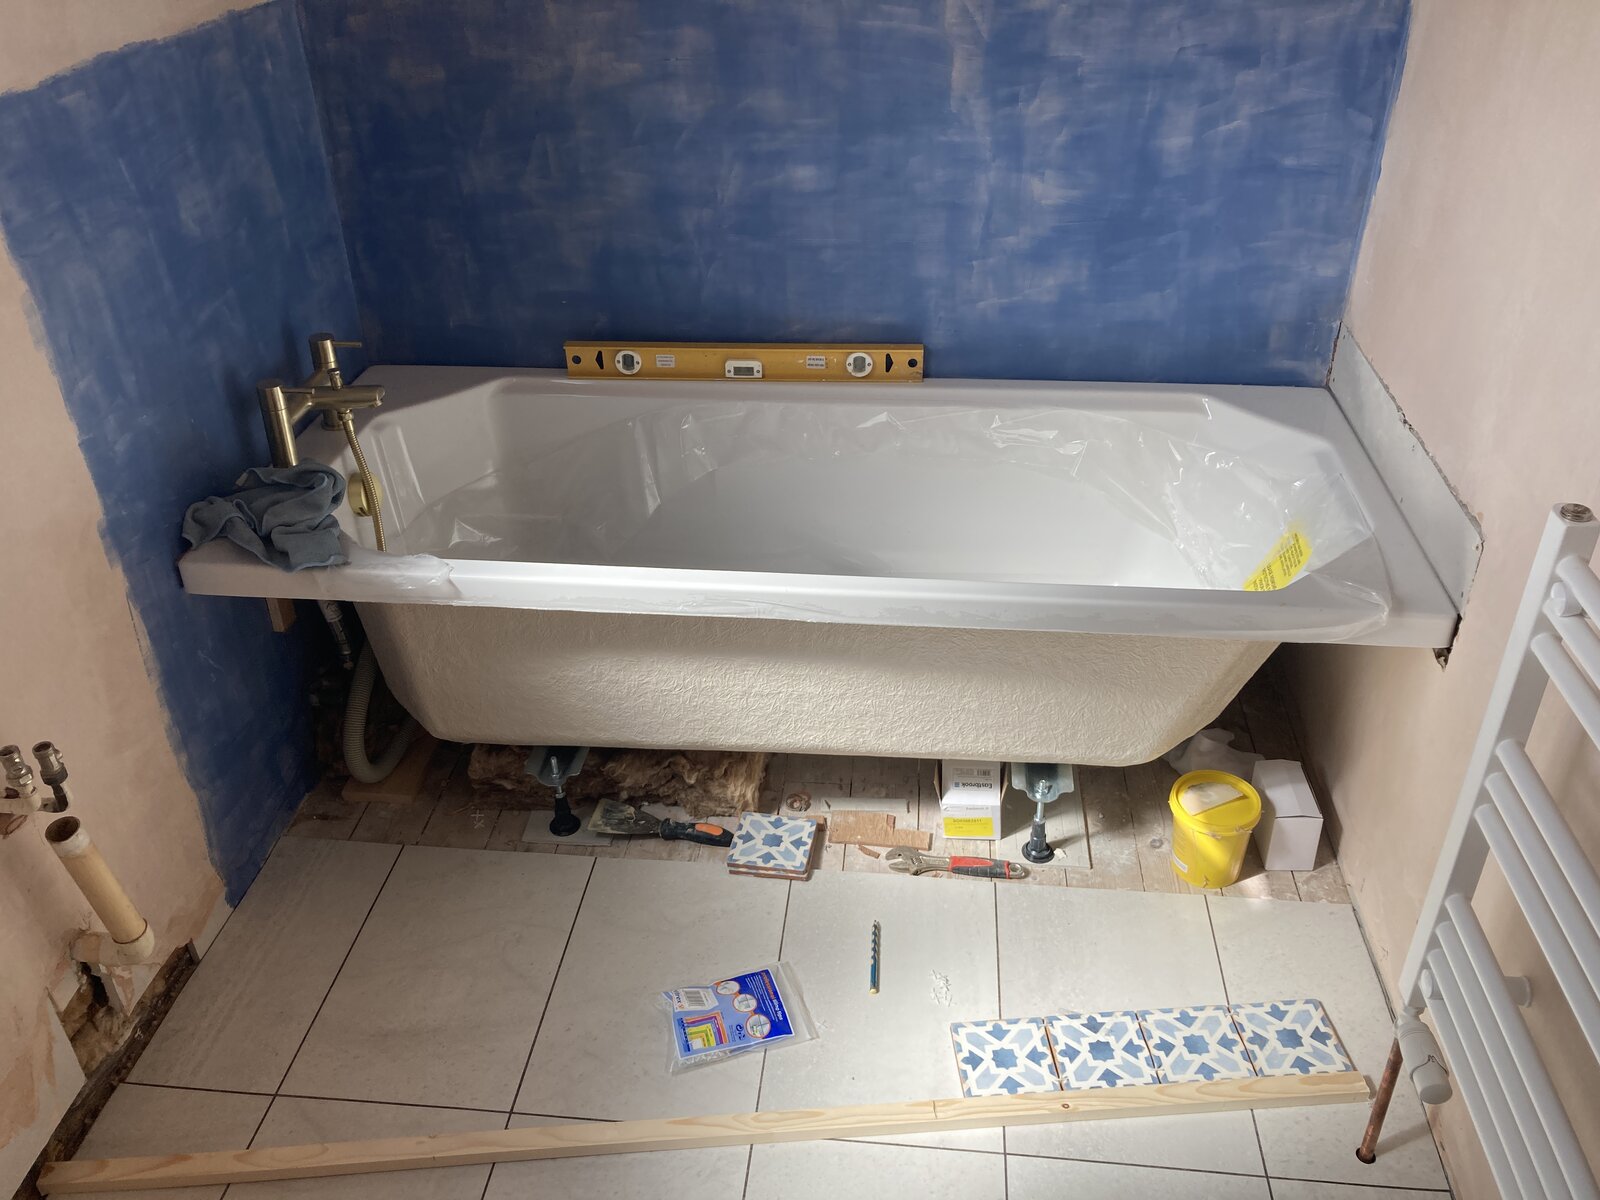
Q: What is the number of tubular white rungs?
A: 10